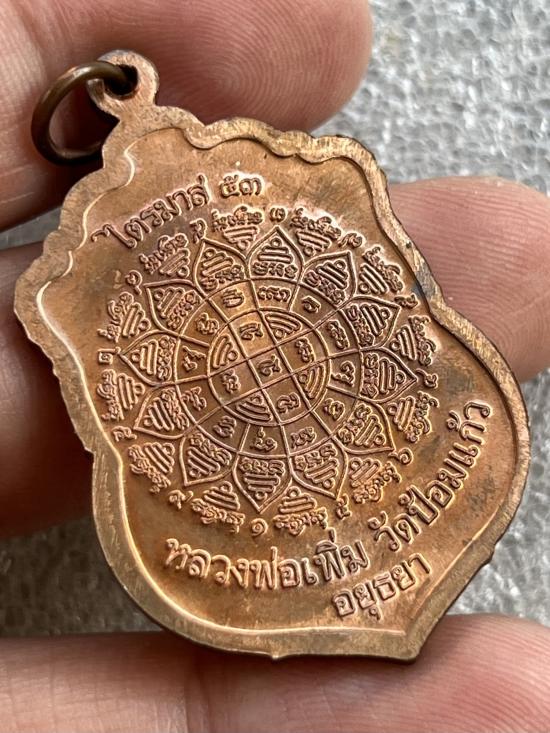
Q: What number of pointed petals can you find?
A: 12